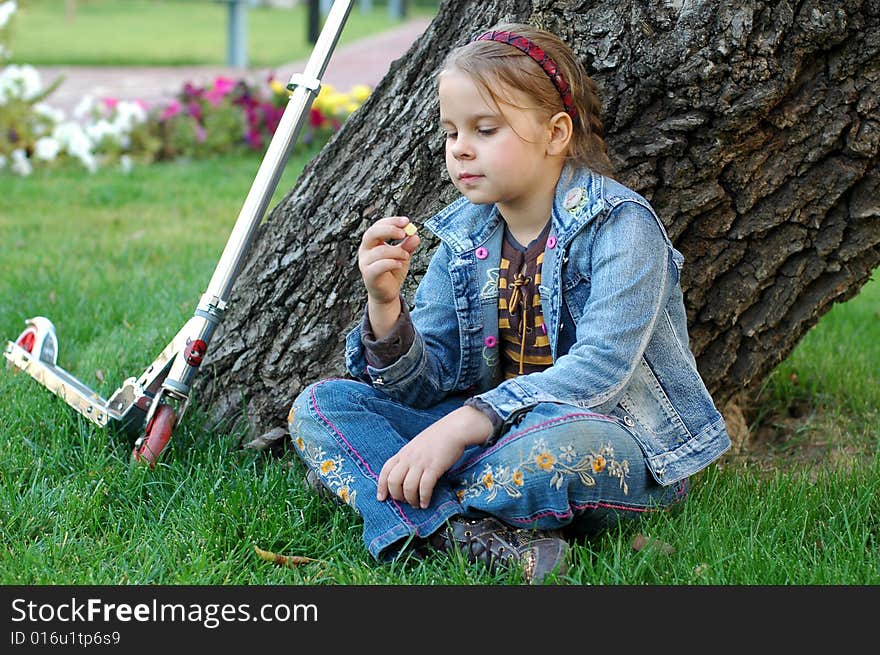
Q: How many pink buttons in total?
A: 4